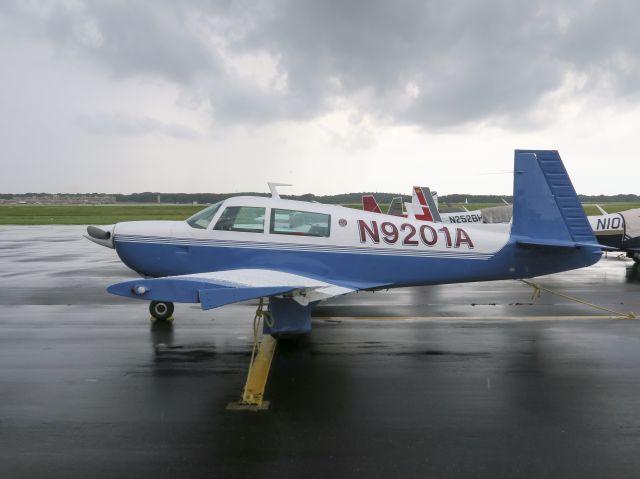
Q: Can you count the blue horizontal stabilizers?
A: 1